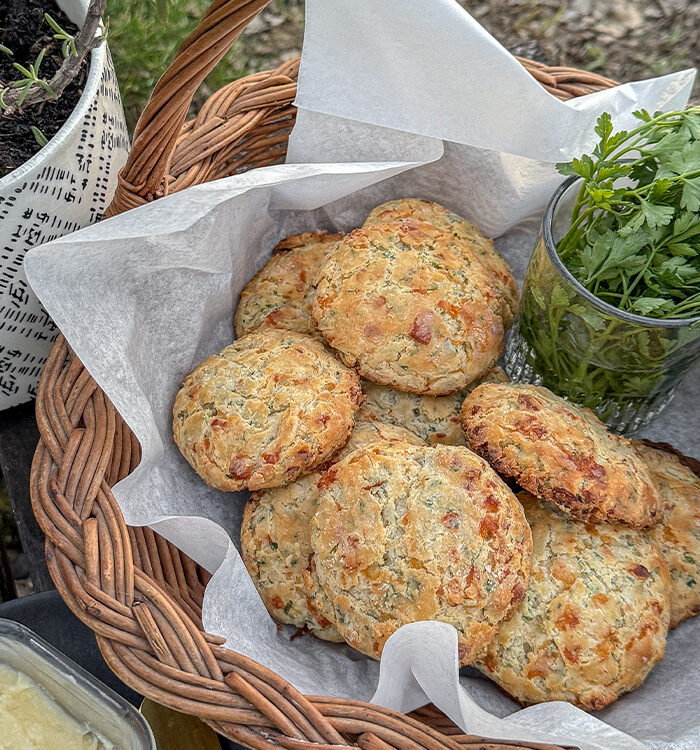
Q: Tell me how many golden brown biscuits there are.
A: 10